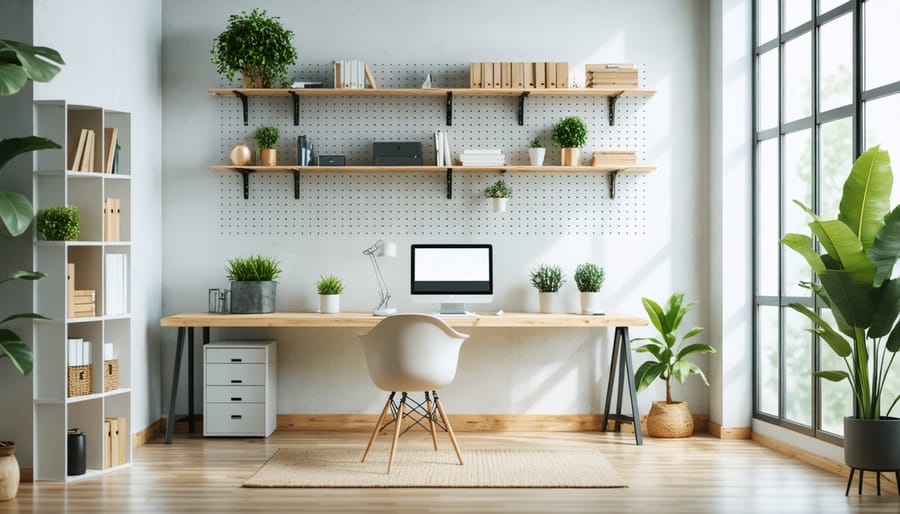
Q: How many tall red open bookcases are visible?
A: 0